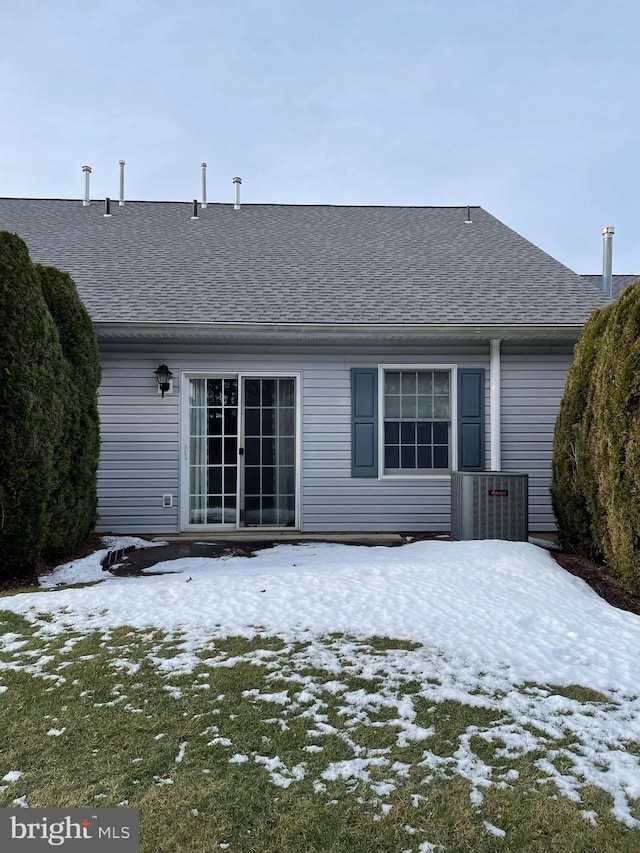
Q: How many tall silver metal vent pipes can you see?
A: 5